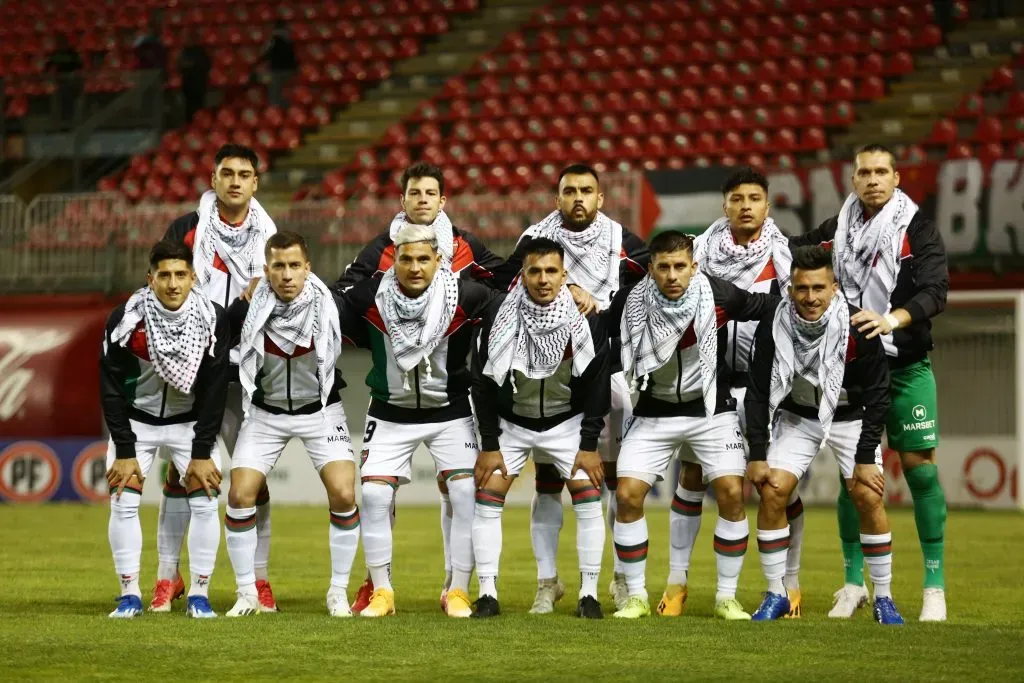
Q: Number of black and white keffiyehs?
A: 11